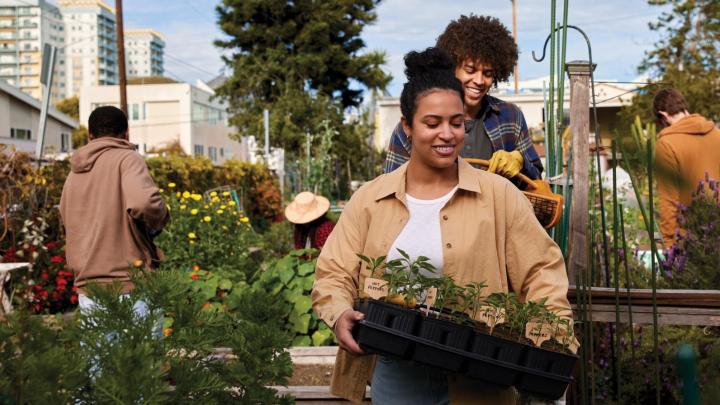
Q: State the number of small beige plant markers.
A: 4